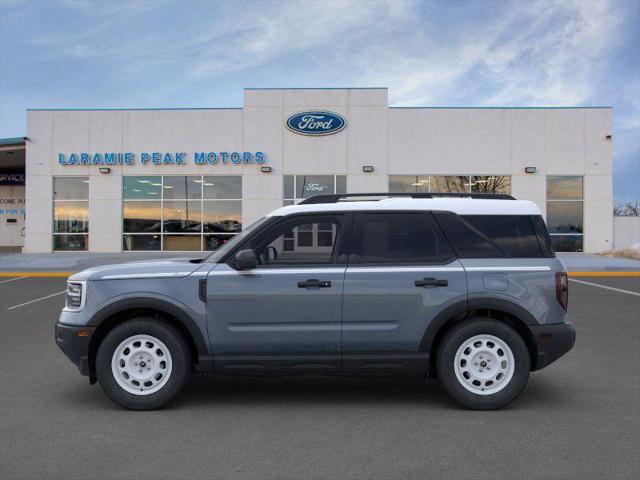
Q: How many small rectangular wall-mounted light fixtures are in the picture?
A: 4